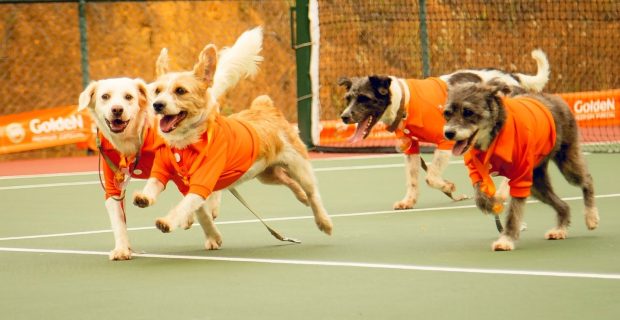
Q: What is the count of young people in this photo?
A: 0